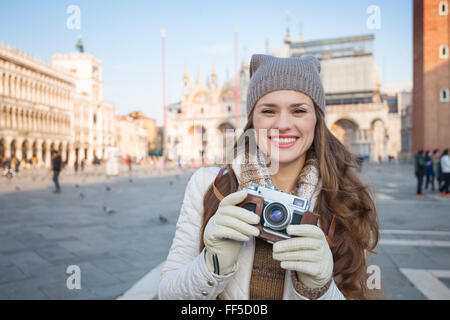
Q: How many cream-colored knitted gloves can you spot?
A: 2